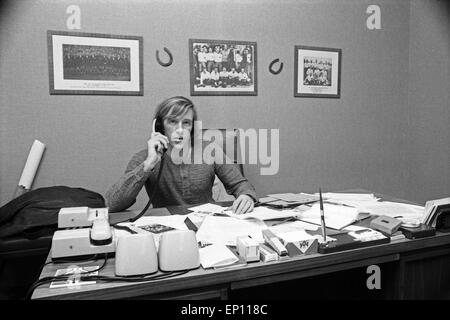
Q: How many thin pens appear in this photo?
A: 1